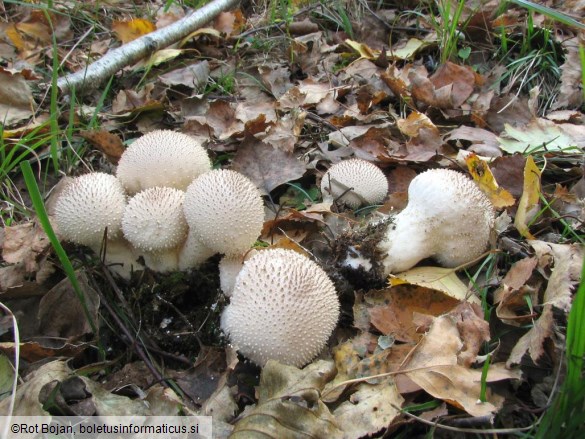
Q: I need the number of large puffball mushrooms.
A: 7